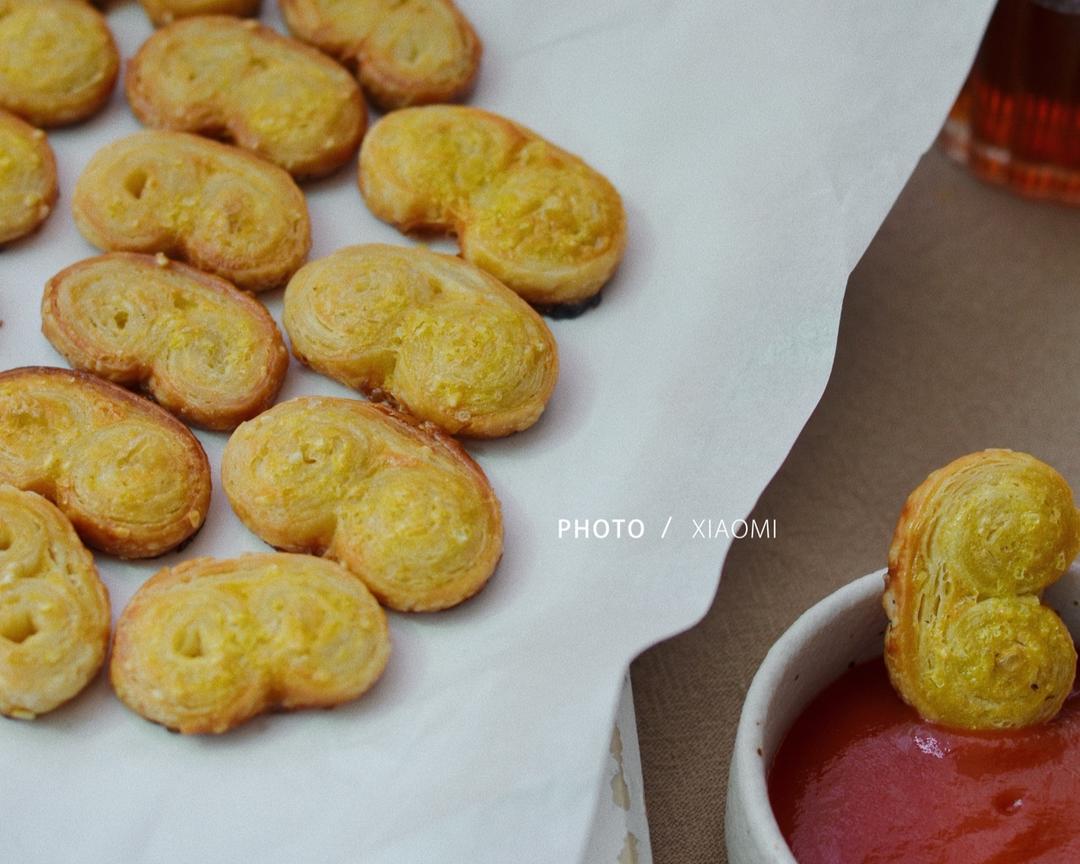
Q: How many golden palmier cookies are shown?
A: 14